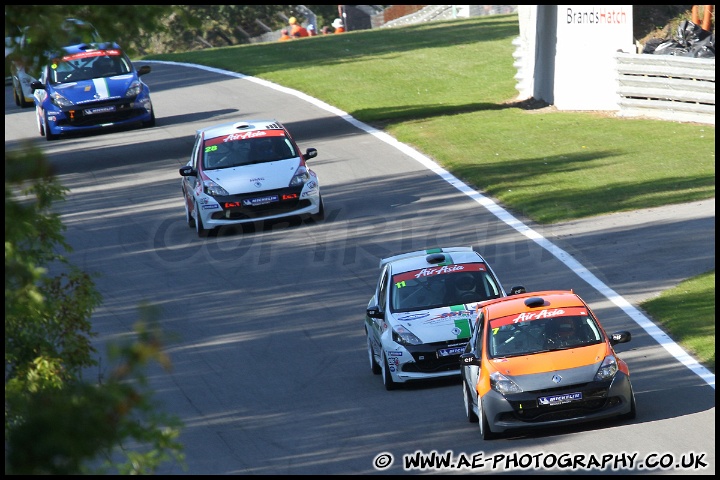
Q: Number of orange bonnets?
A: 1